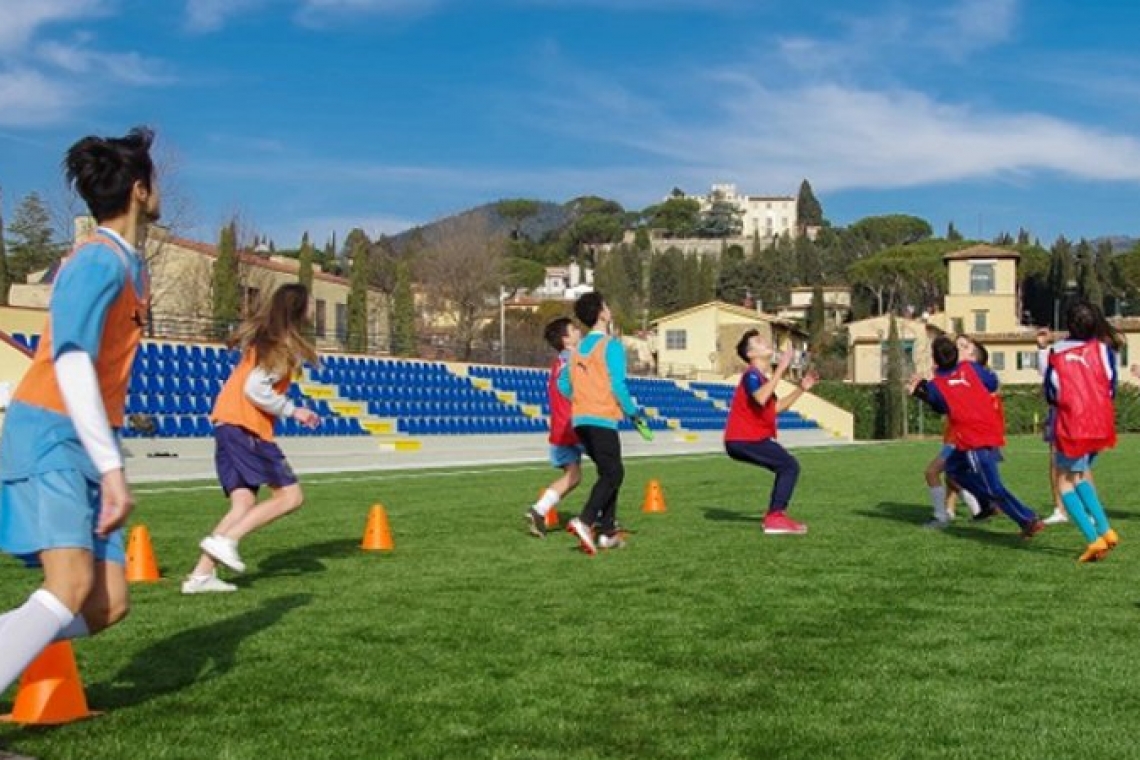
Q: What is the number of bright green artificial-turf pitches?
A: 1